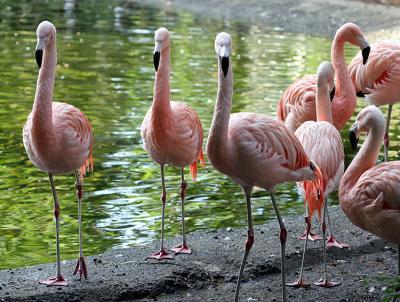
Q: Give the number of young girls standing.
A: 0